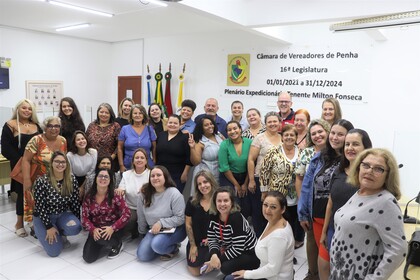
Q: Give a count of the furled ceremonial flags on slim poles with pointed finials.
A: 4